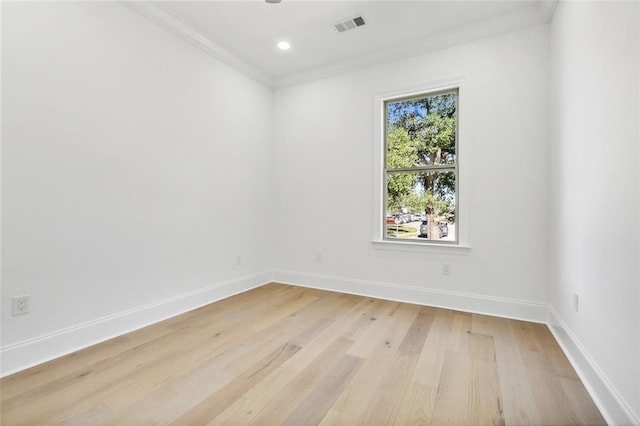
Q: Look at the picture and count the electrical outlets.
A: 5